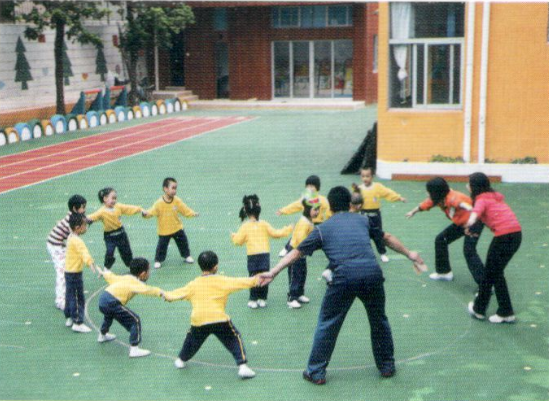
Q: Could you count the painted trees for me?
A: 3